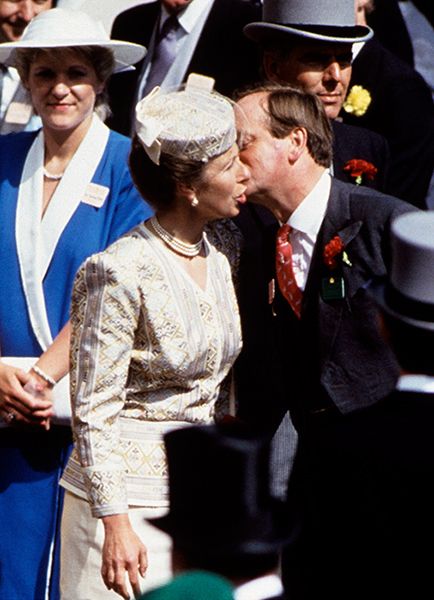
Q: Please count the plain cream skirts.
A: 1